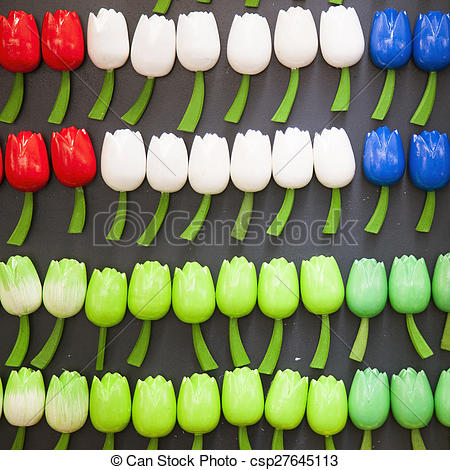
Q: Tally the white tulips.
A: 12